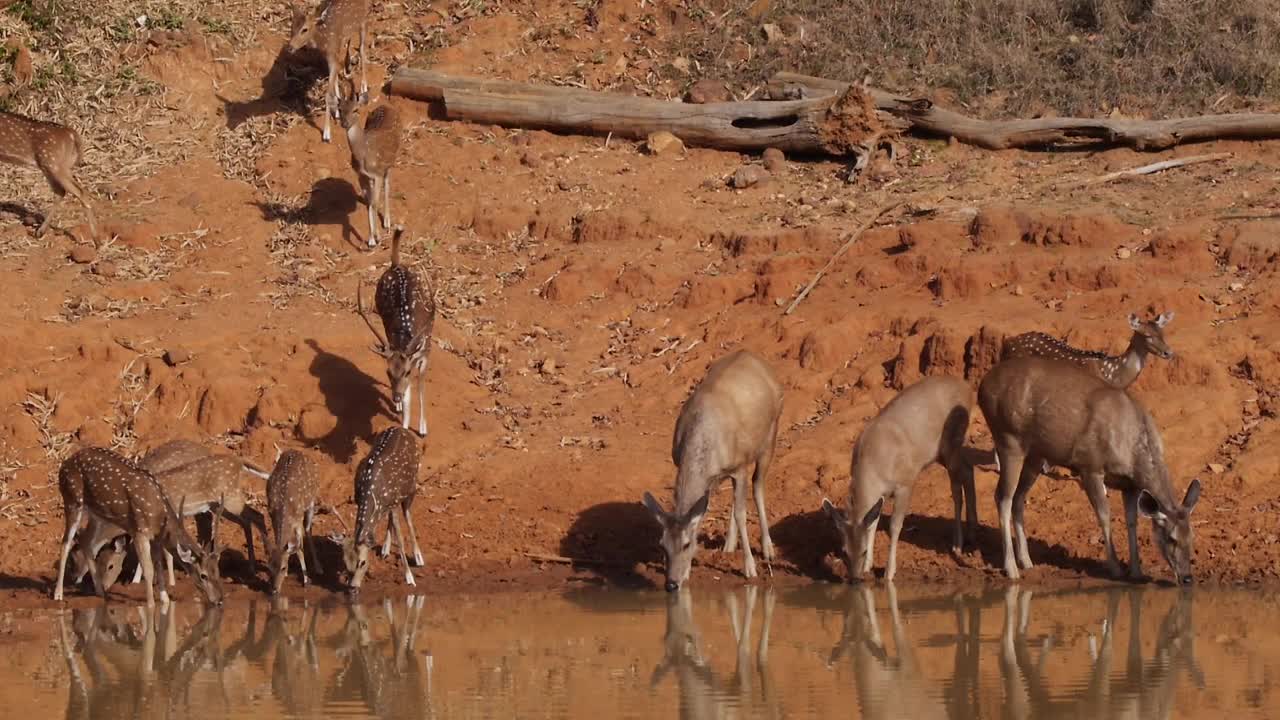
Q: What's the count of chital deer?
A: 10